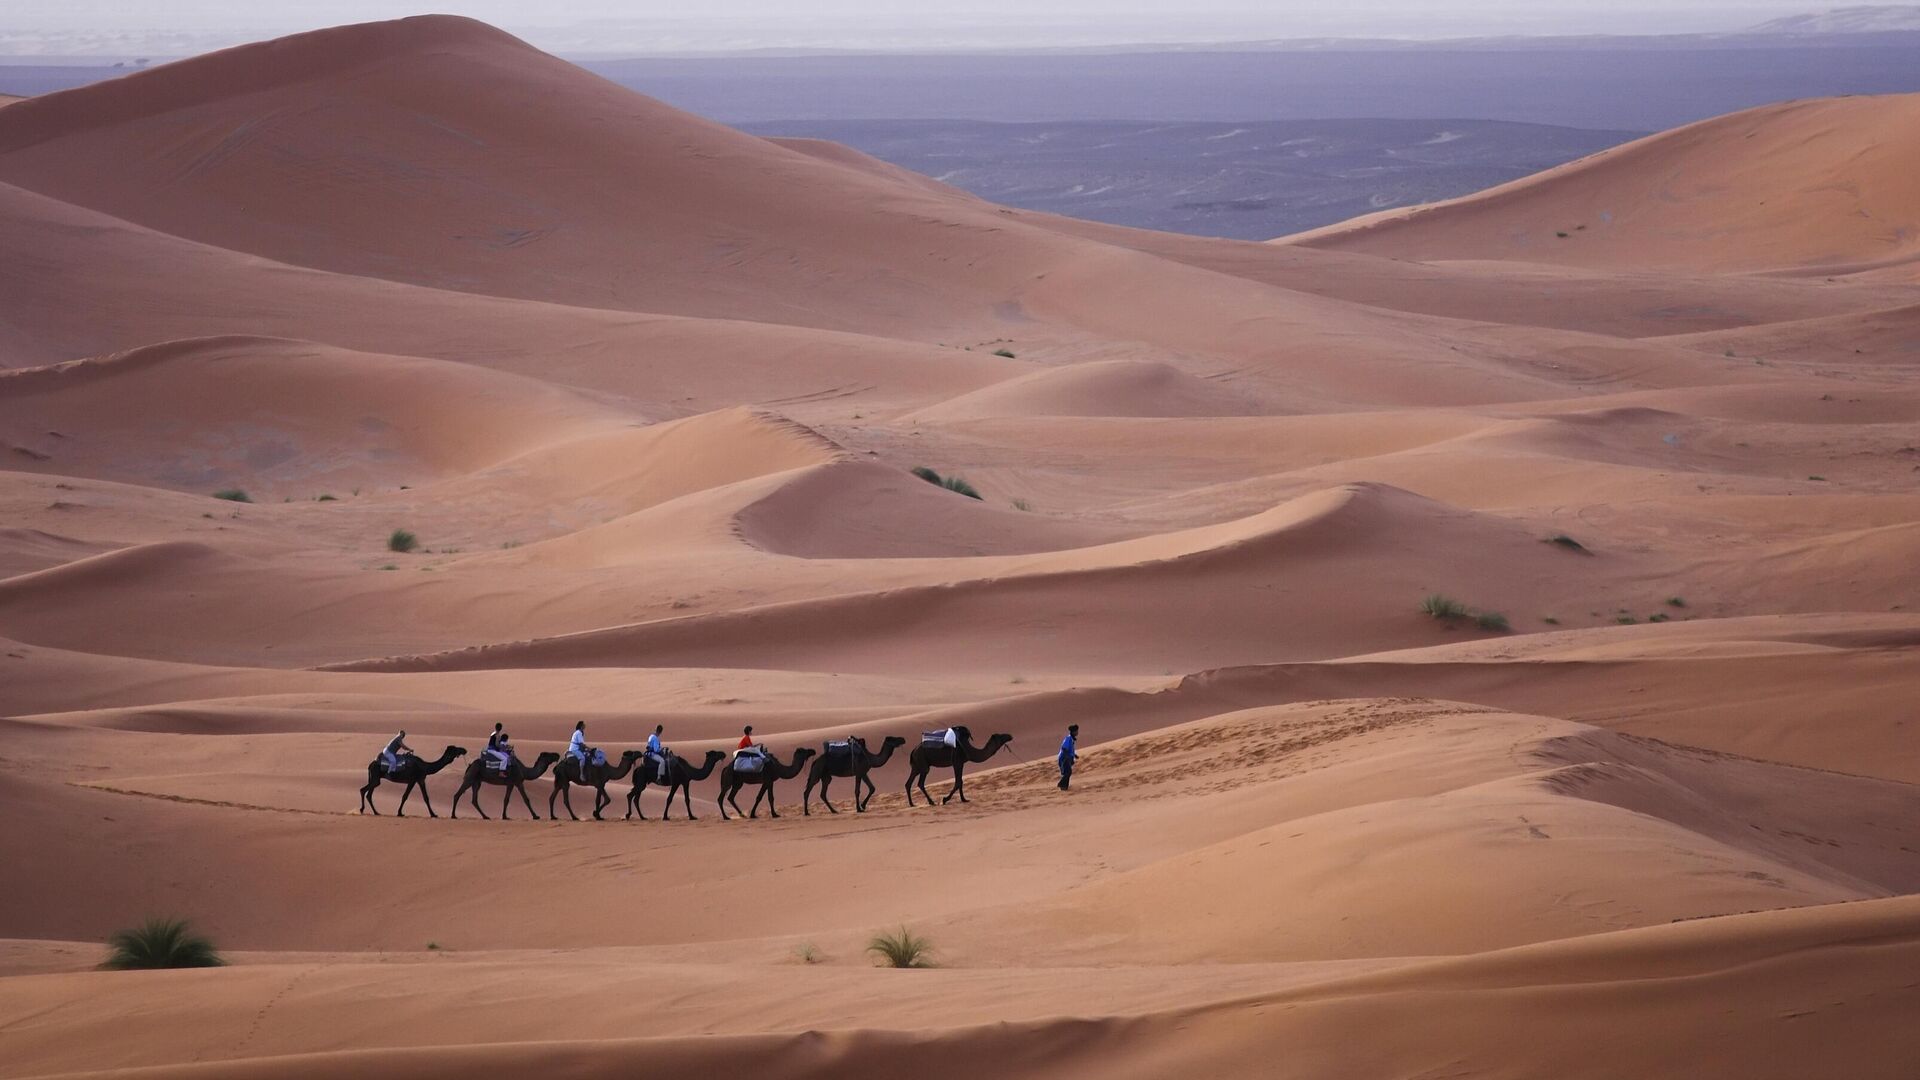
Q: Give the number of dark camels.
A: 7